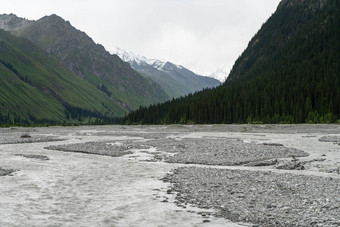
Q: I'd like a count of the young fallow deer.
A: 0